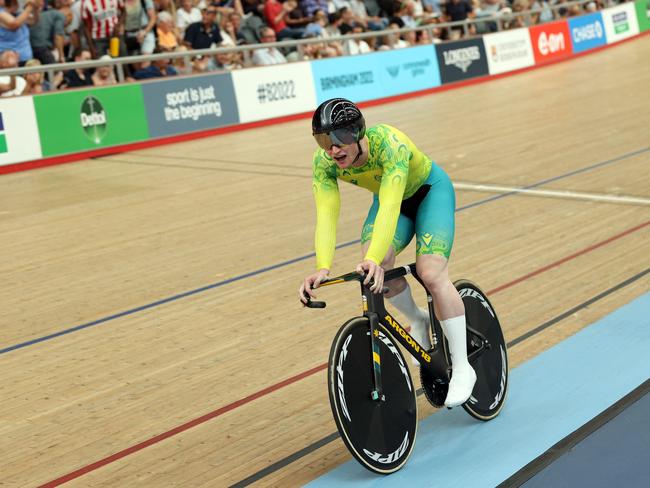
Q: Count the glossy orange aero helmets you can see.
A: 0